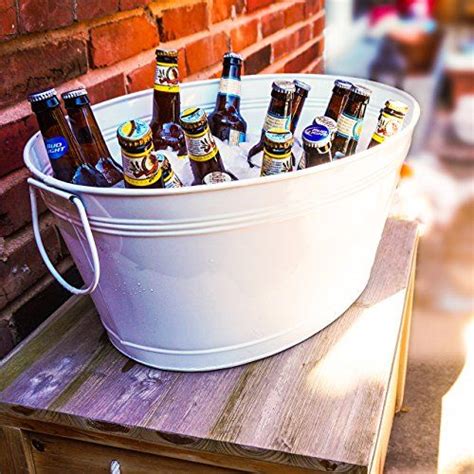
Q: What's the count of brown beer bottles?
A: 15